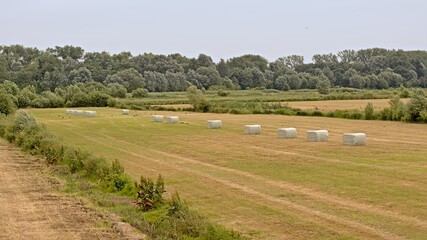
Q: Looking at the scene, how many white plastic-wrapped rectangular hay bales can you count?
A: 12